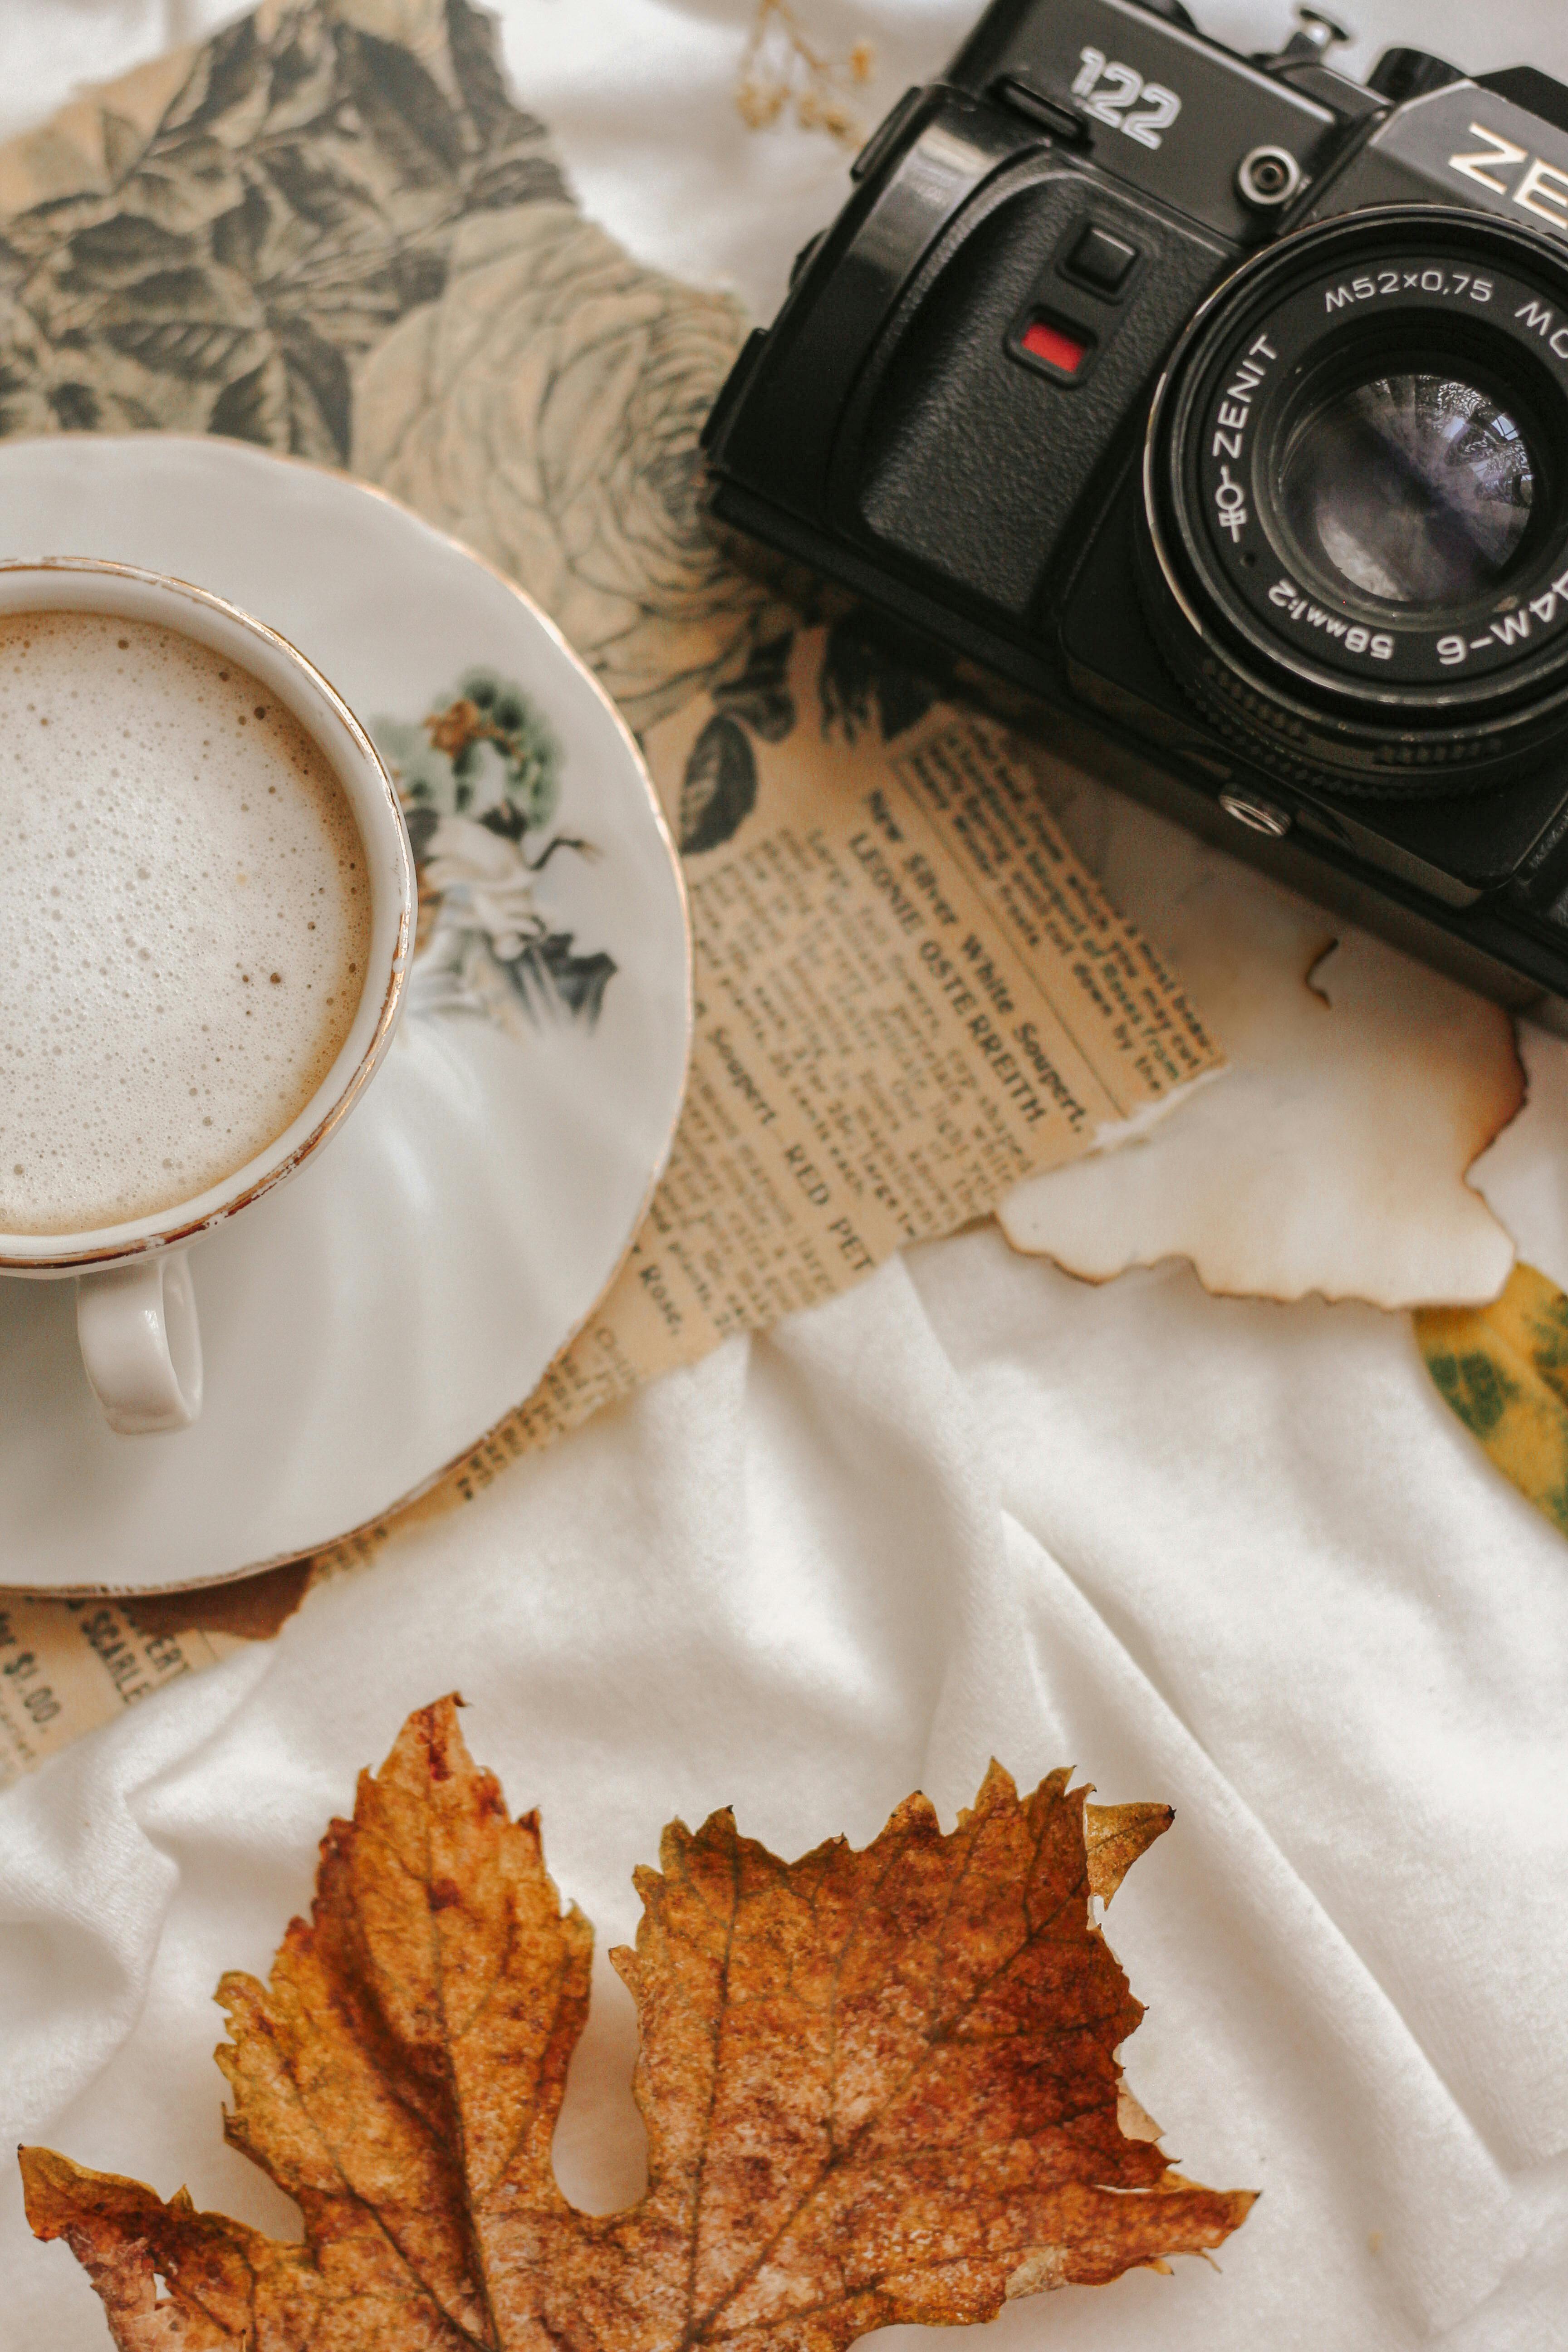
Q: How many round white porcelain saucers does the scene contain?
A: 1